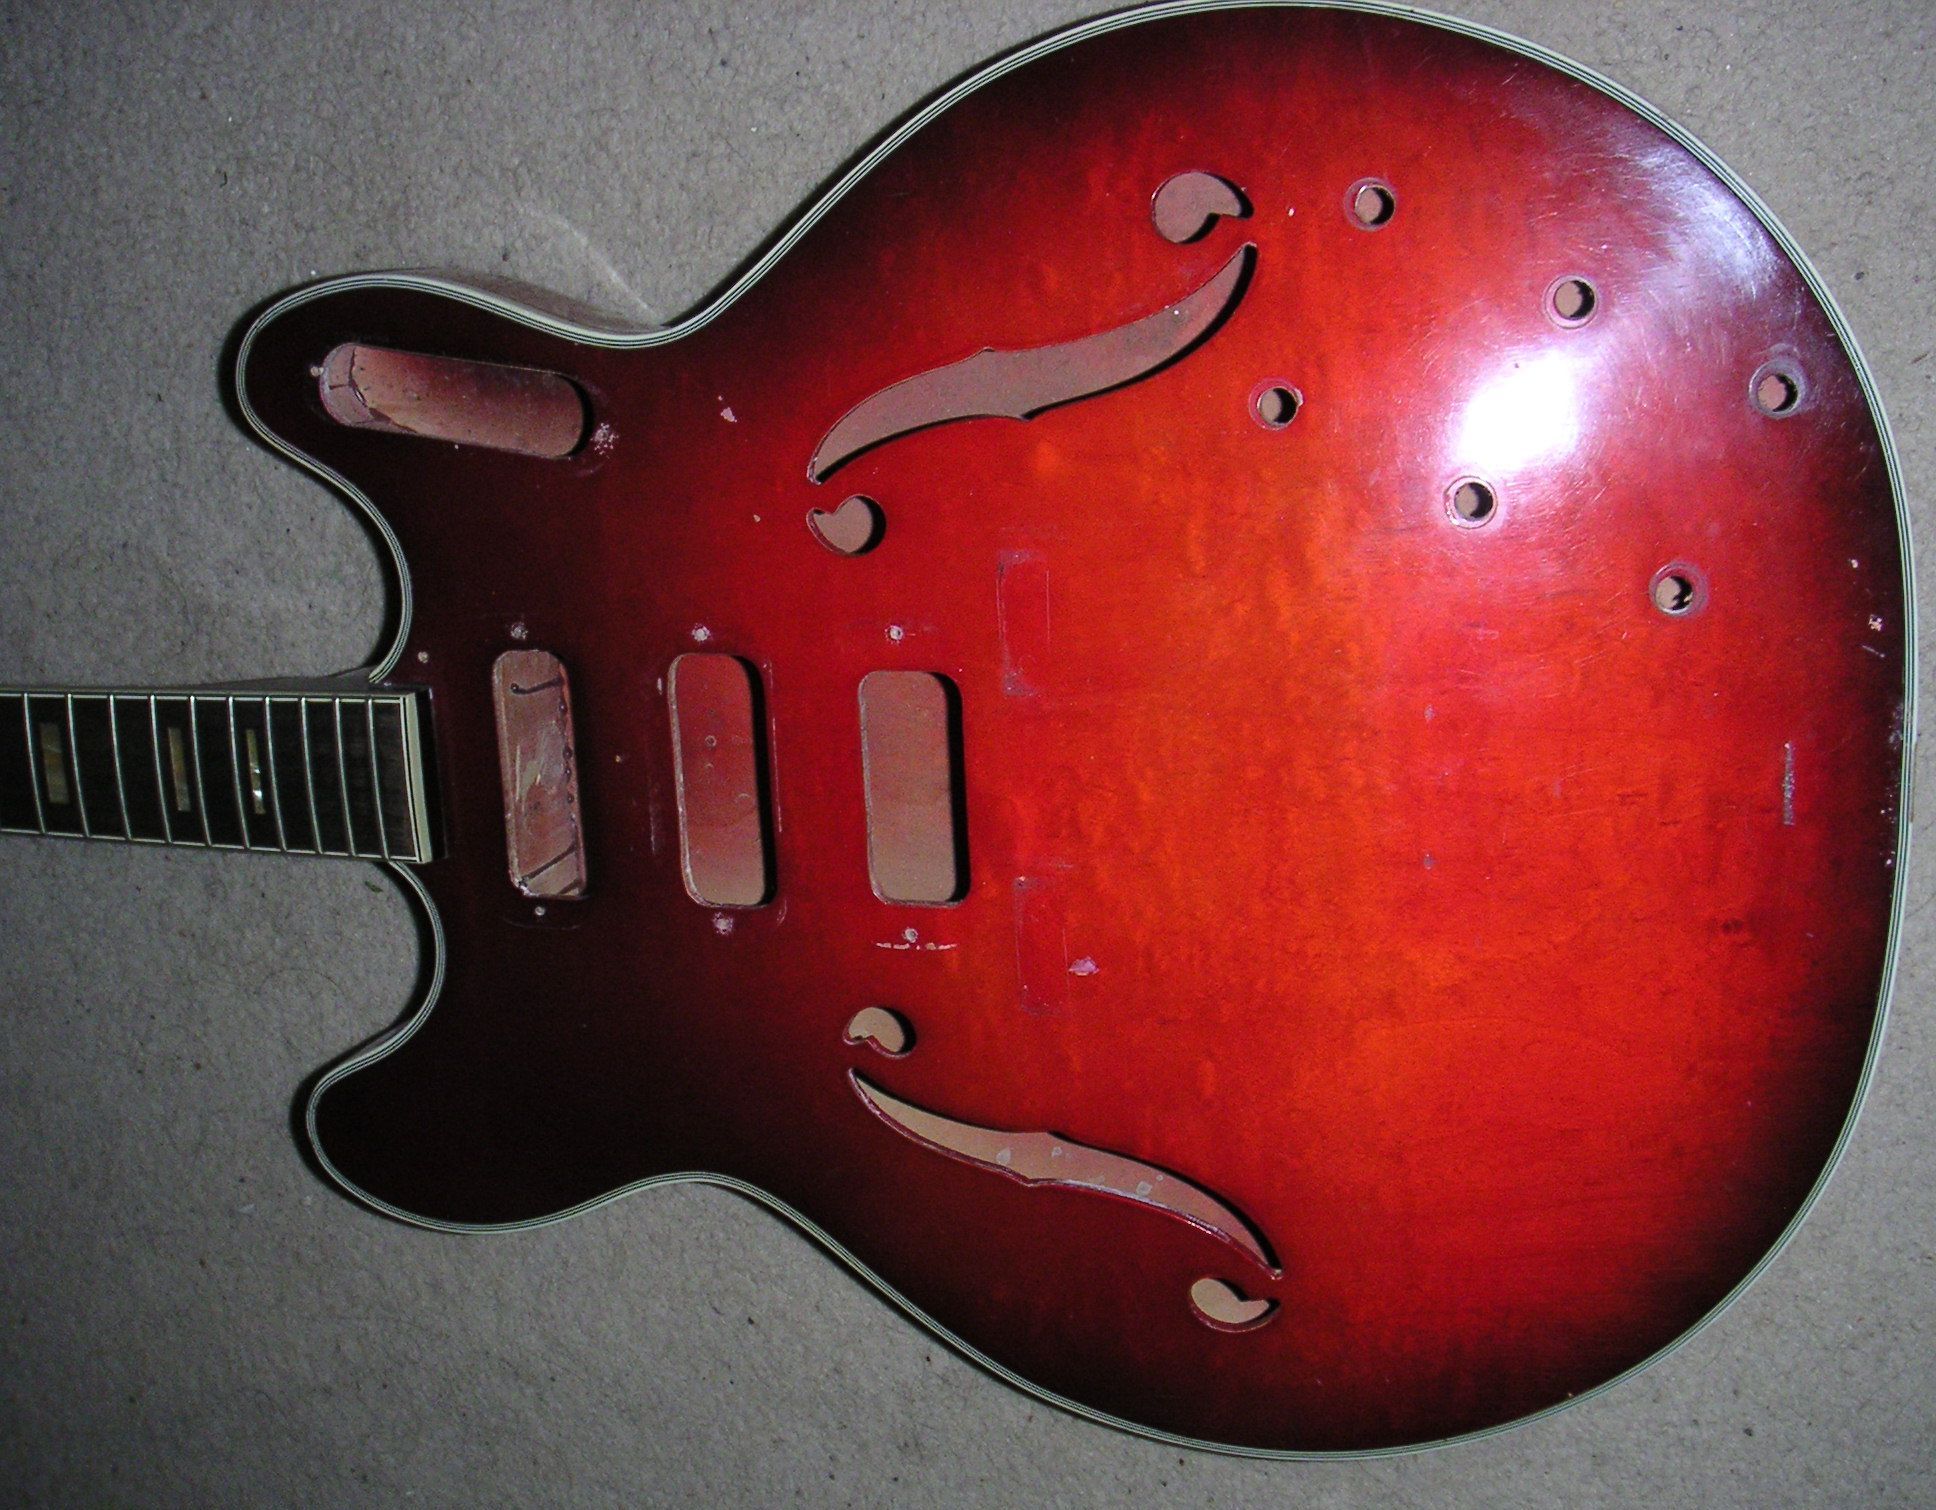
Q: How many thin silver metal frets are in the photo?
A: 10